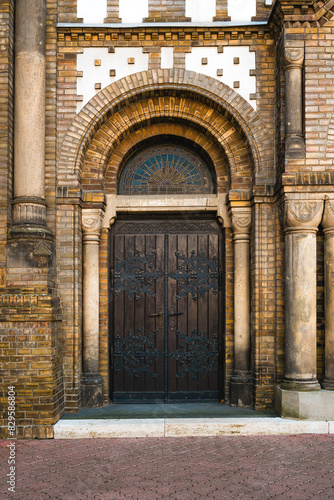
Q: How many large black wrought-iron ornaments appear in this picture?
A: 4